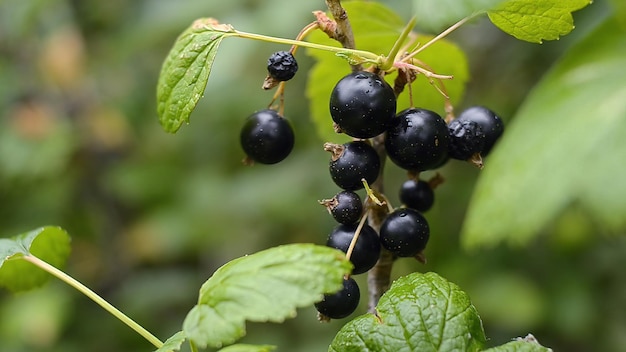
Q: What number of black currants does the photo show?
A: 12